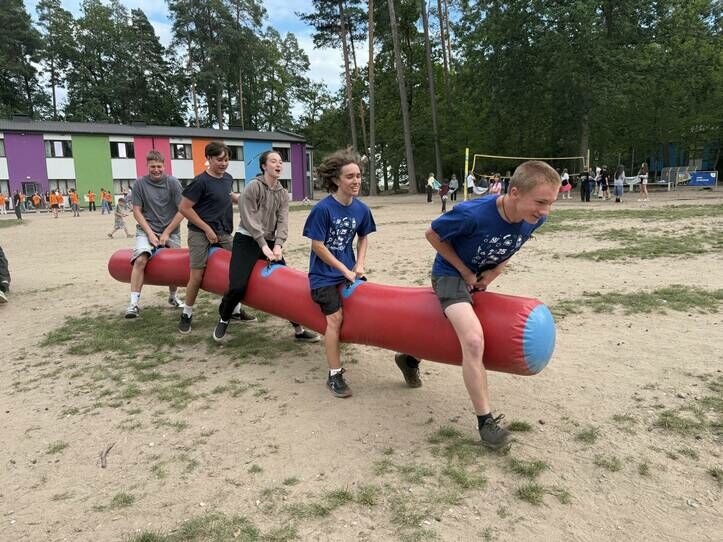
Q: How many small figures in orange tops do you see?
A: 9